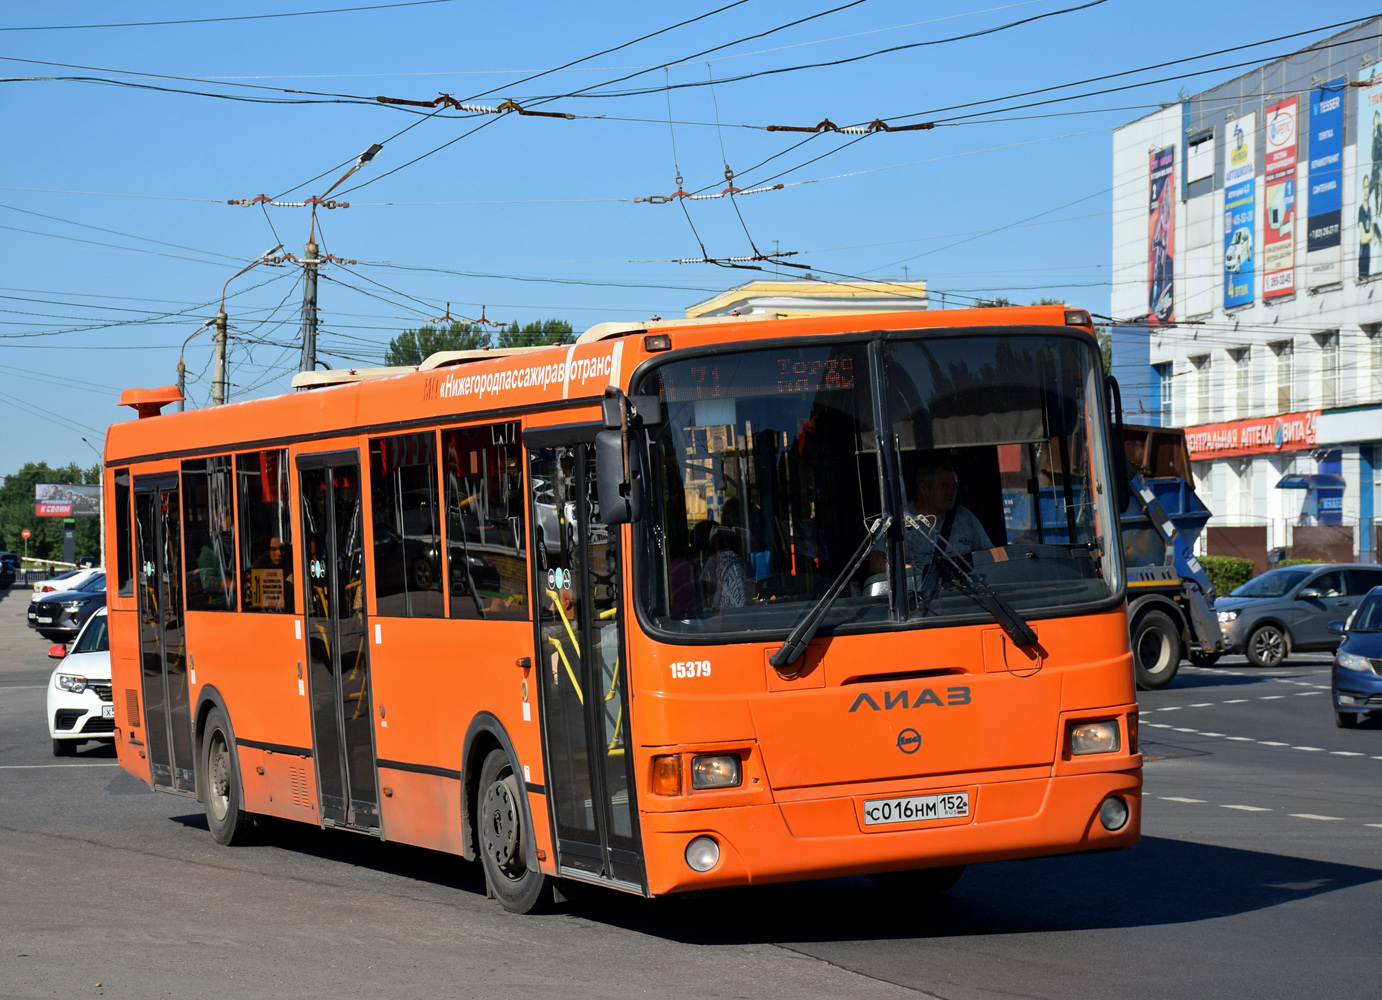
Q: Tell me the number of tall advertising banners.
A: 5